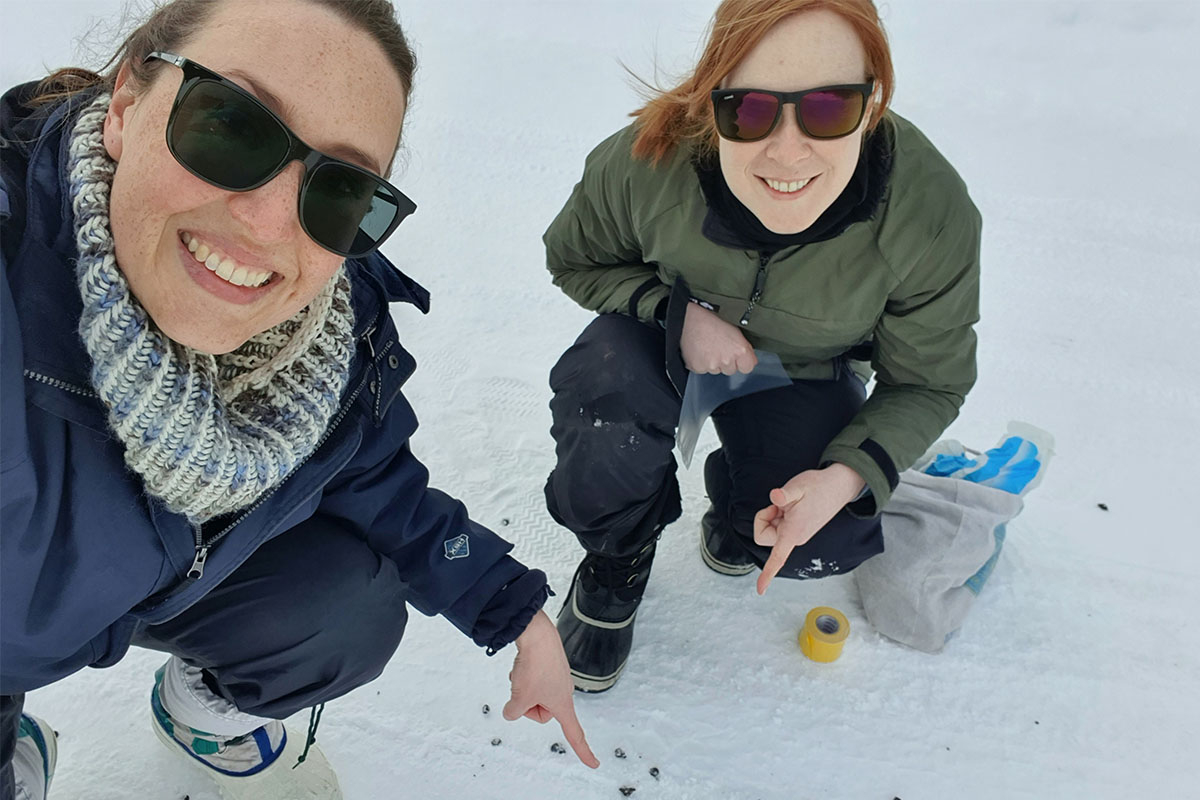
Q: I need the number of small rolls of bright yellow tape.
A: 1